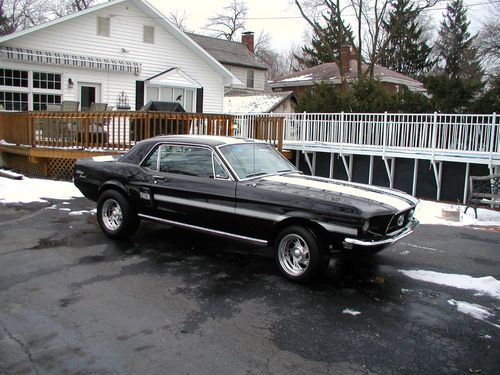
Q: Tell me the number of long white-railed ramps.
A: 1